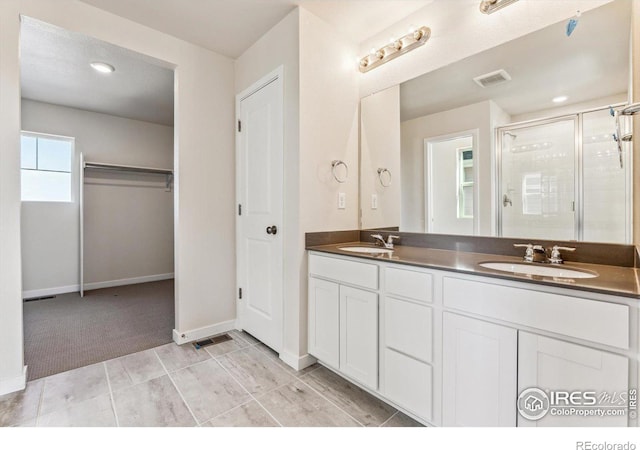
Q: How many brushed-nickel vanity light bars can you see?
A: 2